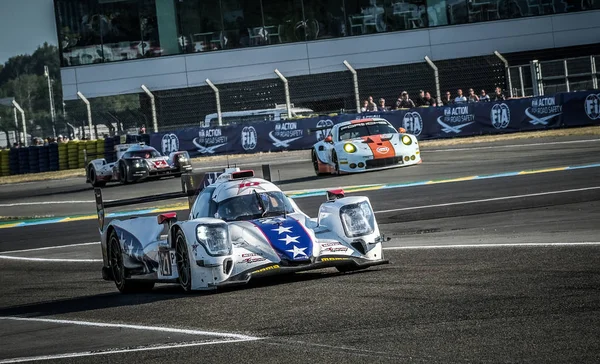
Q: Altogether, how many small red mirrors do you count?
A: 2